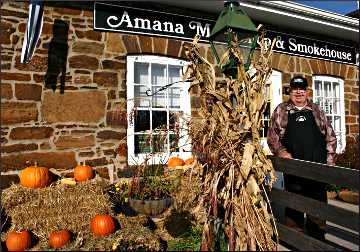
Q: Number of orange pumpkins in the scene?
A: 7